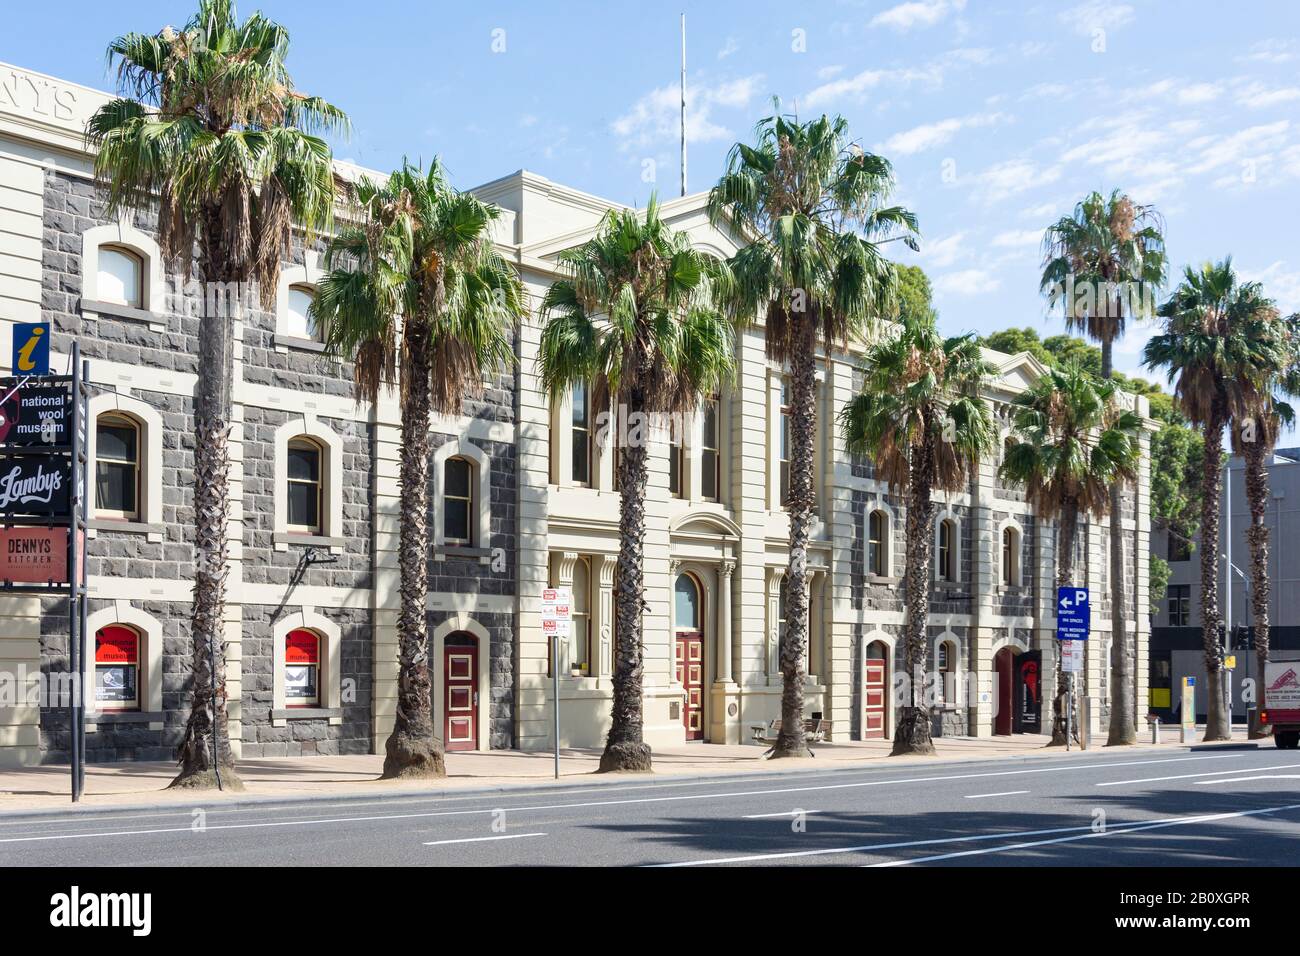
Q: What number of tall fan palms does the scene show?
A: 9